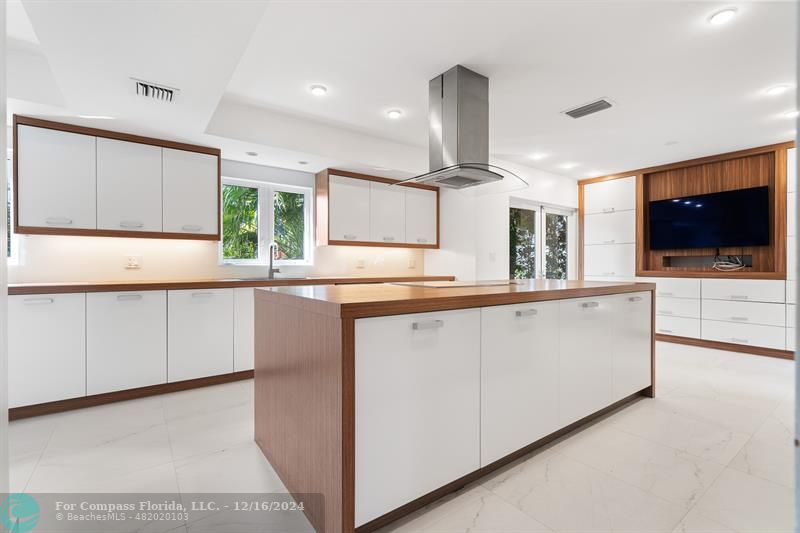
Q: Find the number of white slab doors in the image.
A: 14